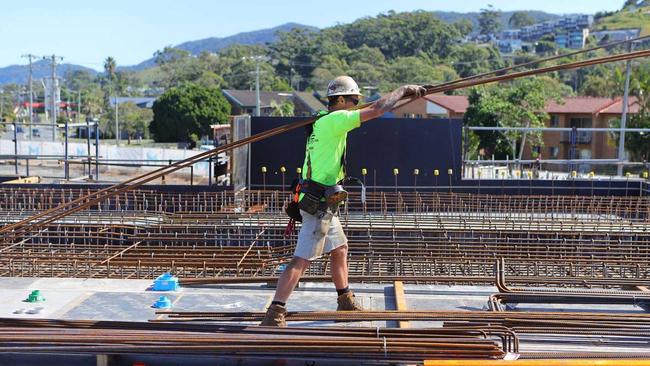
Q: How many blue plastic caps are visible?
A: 2